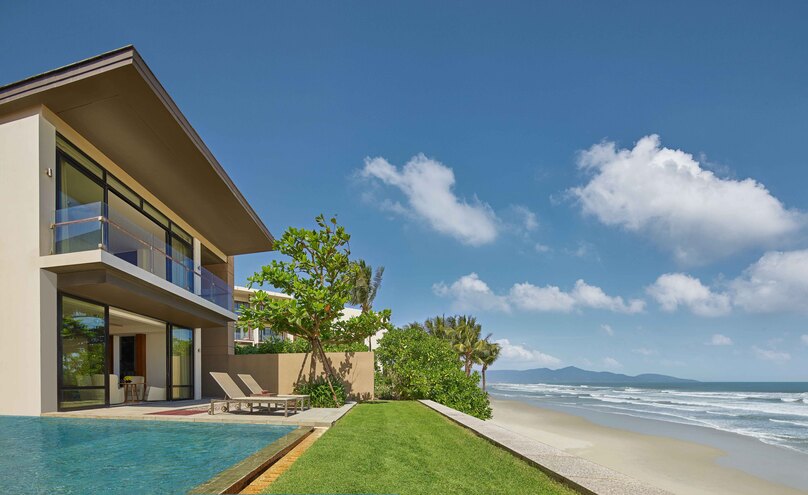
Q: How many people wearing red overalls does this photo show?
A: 0